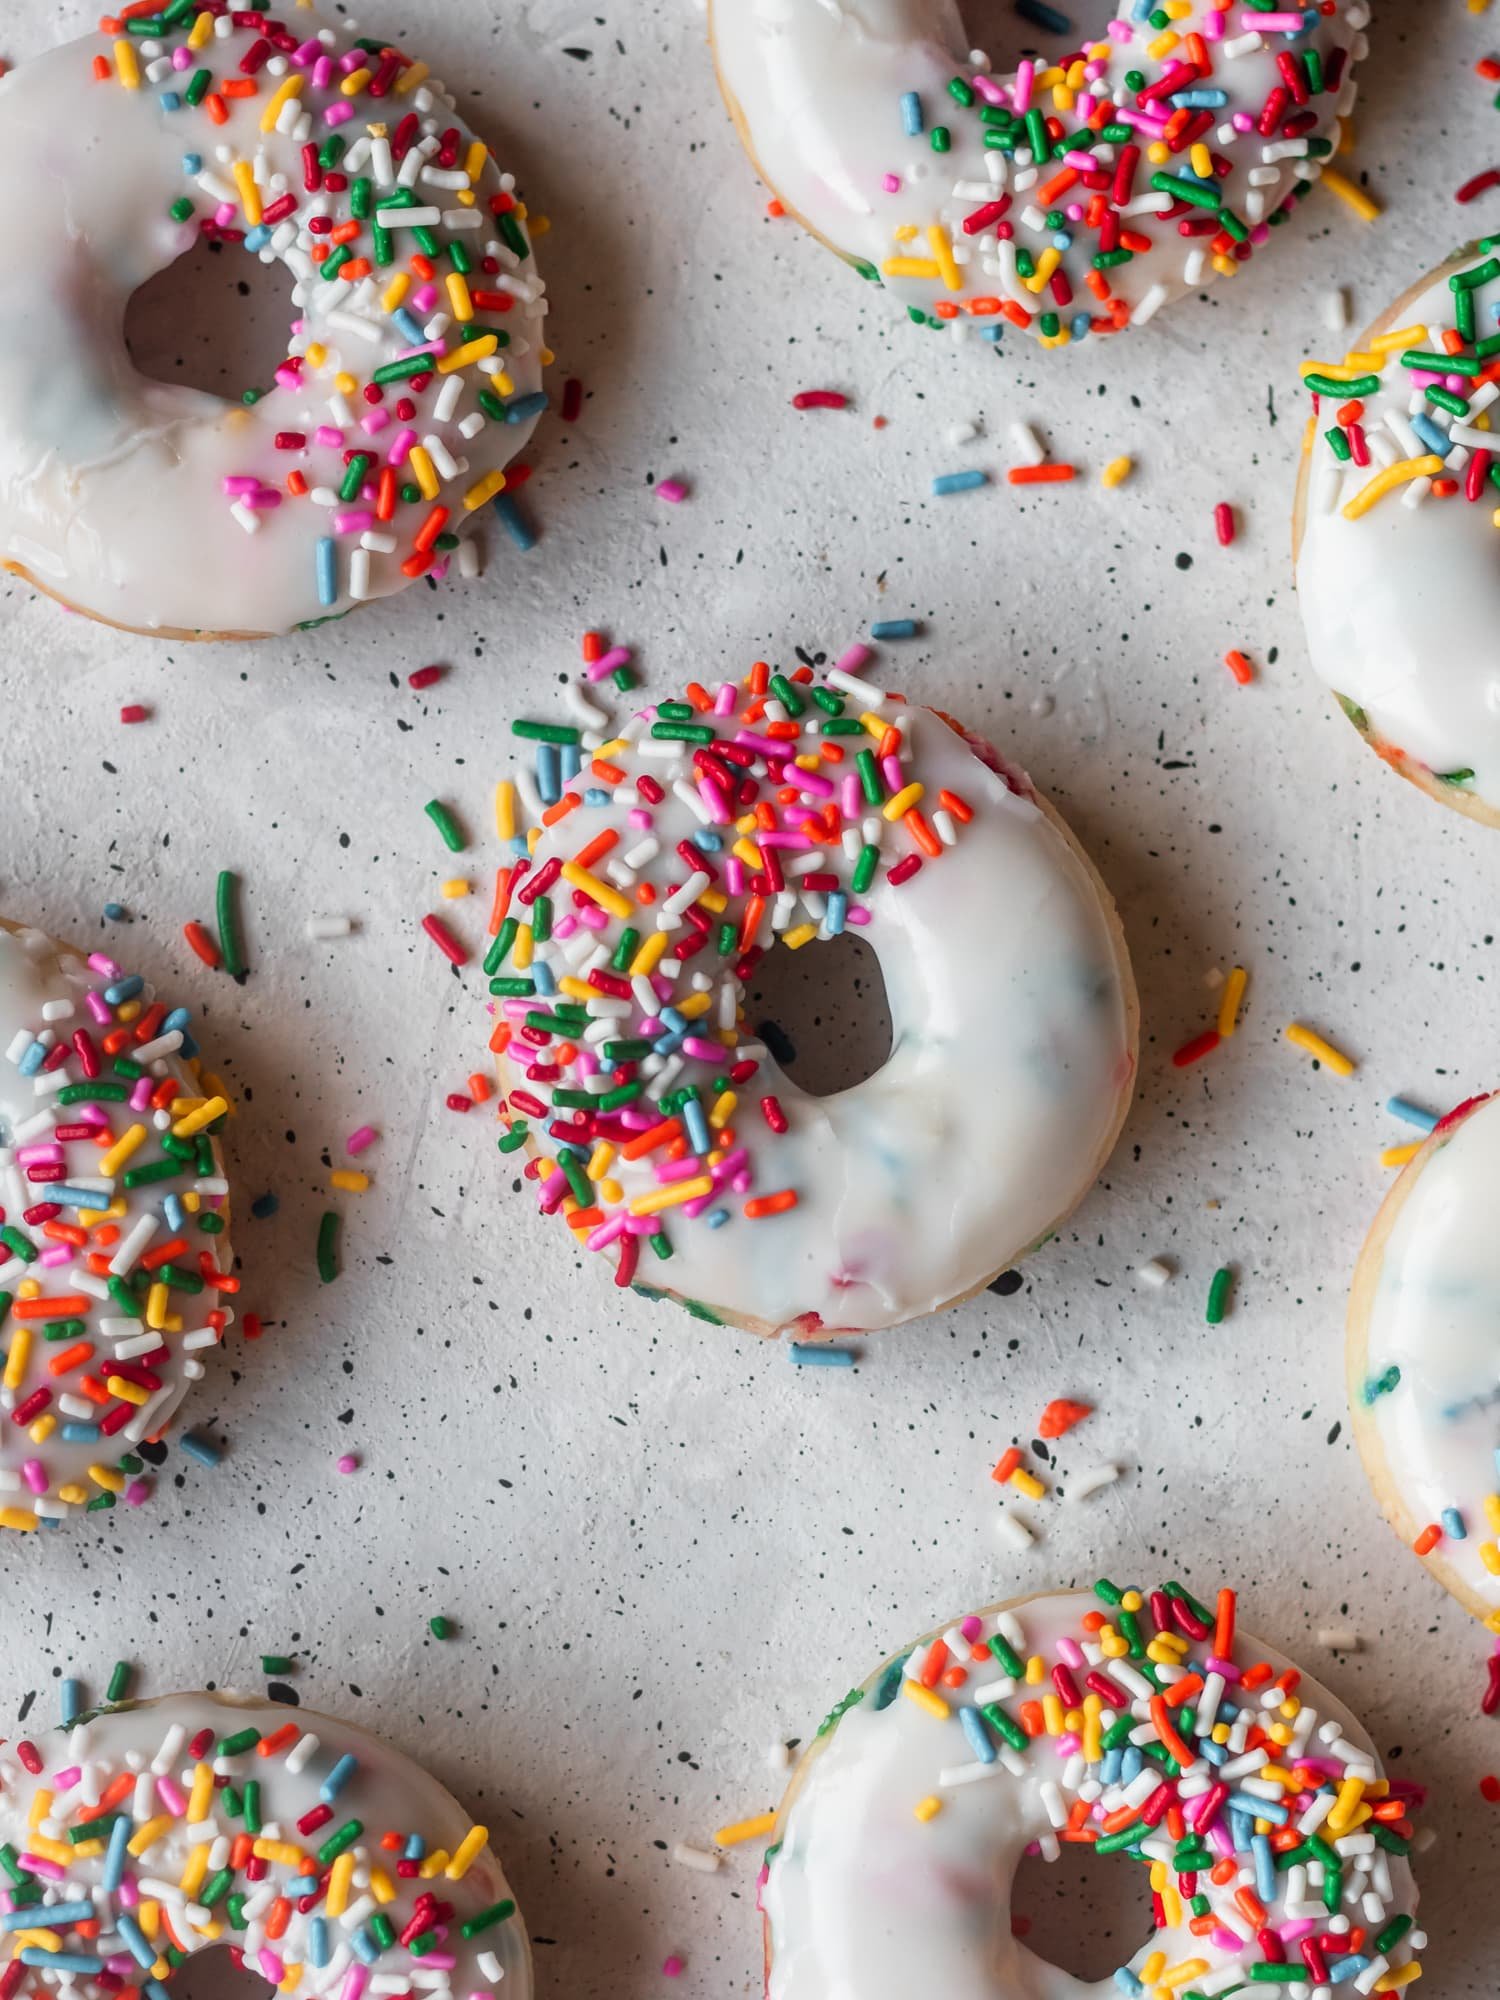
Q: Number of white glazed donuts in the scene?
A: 8